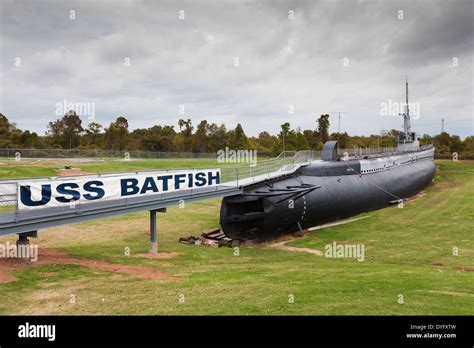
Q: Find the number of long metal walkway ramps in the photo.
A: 1